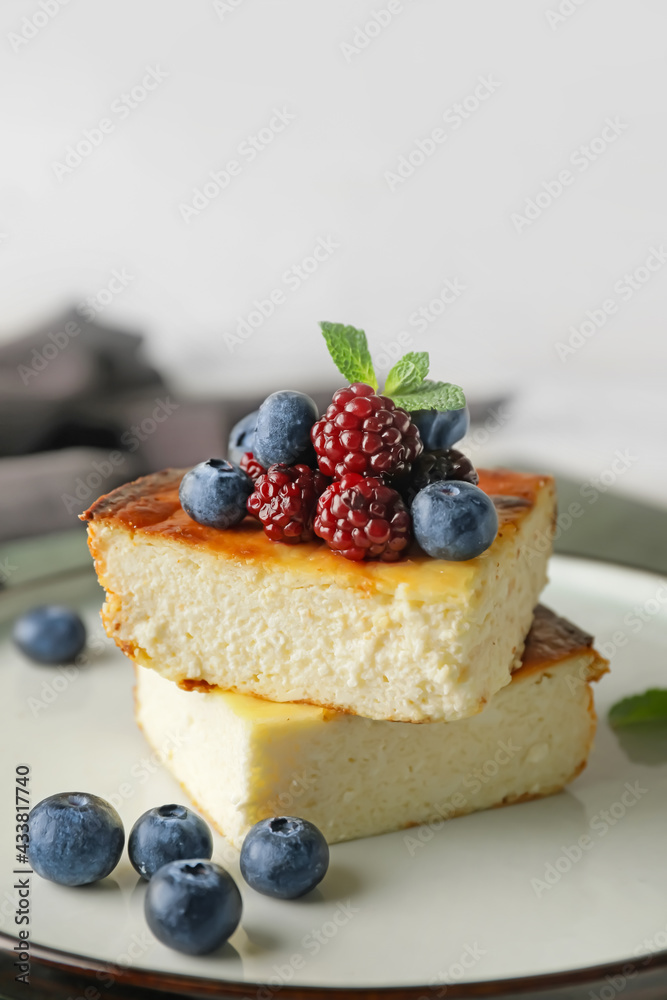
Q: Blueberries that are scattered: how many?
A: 5